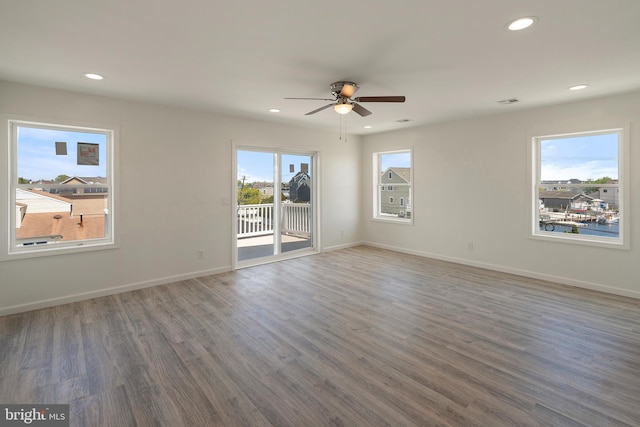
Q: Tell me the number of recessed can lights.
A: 5